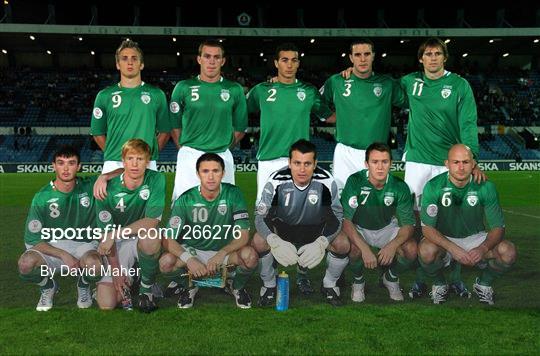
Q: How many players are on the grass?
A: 11